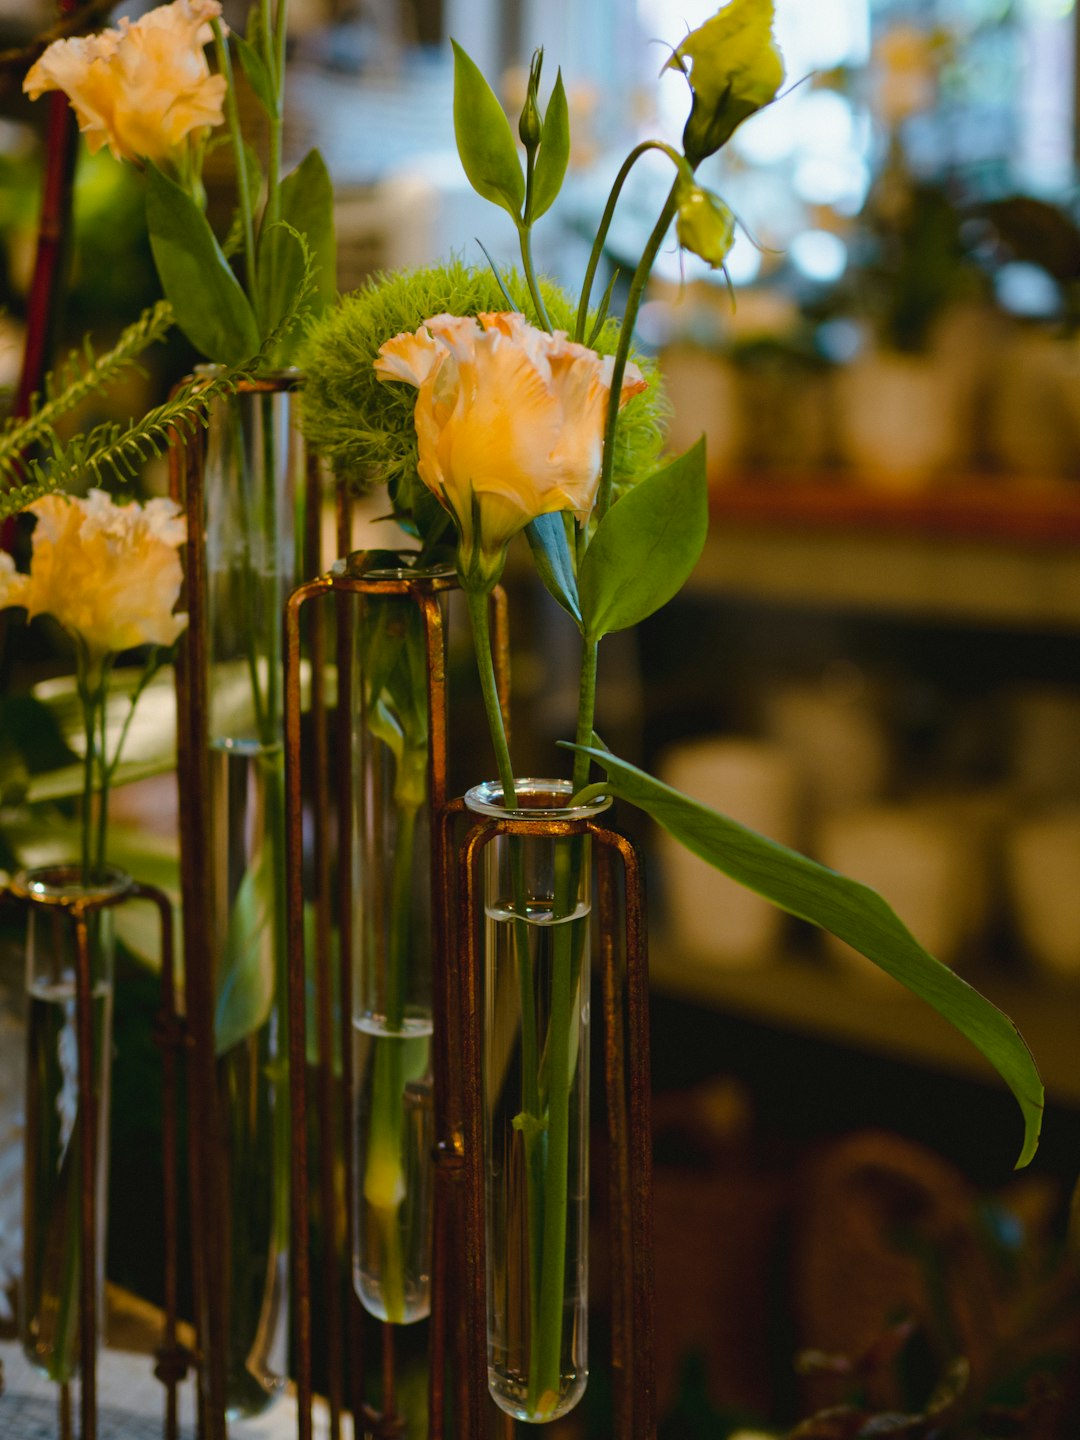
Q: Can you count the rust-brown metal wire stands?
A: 4